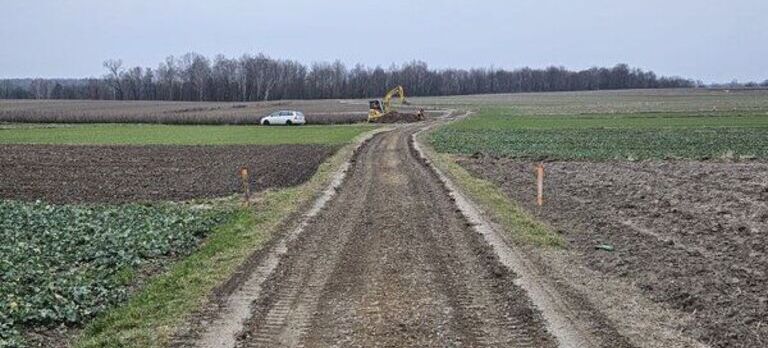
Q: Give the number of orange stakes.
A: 2